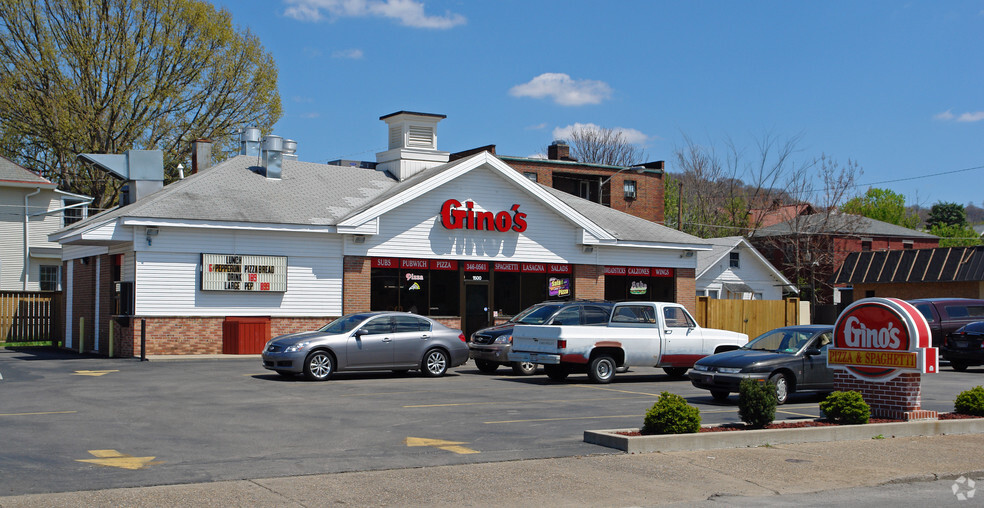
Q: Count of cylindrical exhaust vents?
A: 3